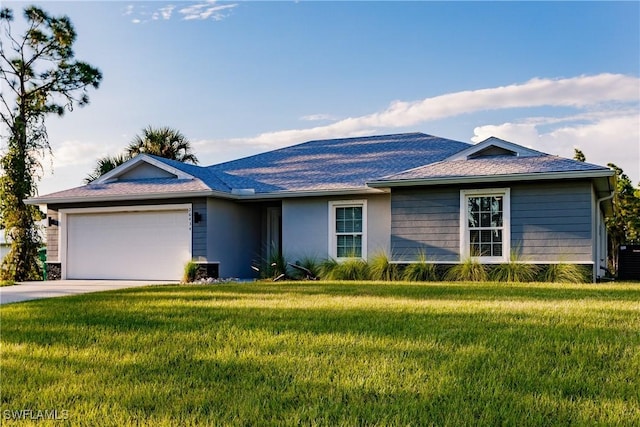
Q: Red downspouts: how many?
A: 0